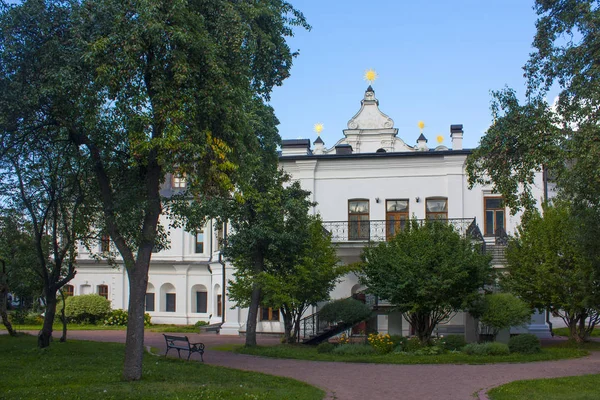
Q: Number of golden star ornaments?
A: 4